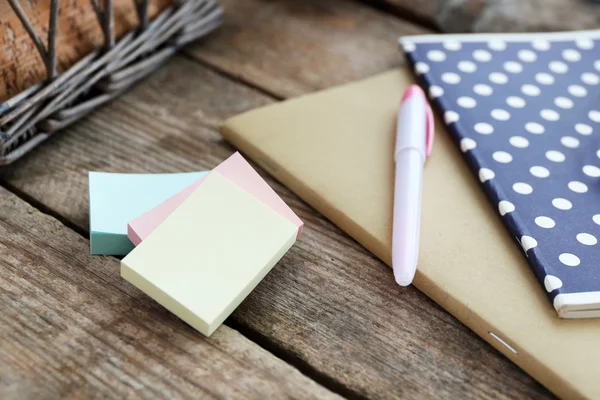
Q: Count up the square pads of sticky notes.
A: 3